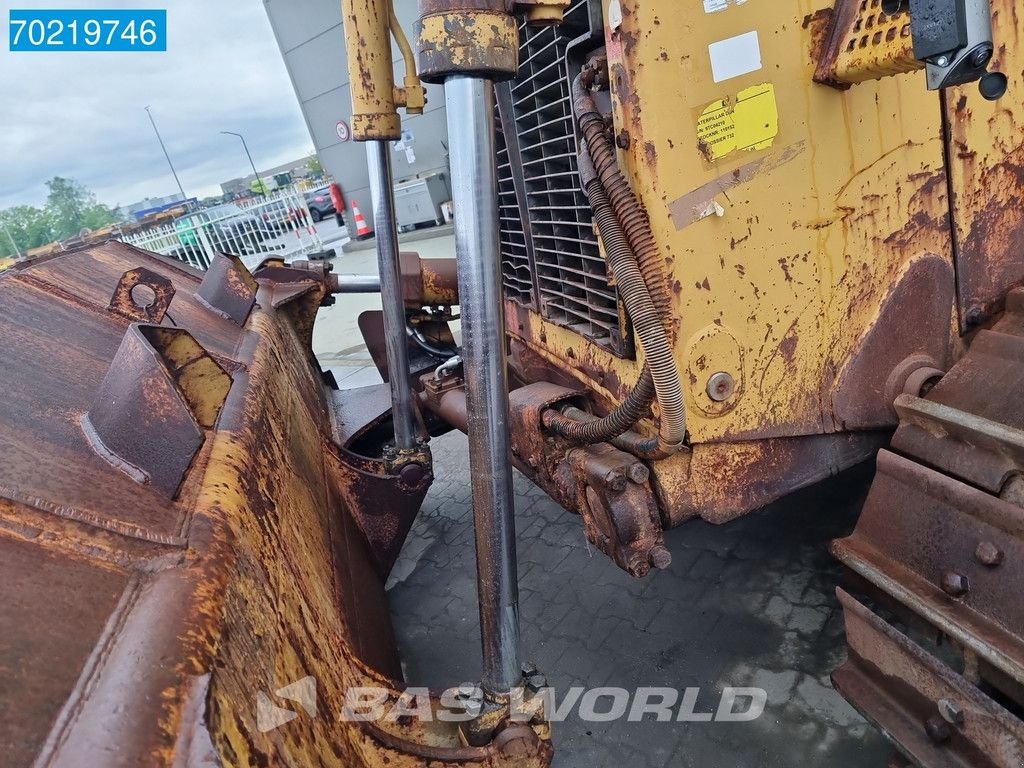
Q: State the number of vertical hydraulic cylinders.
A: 2